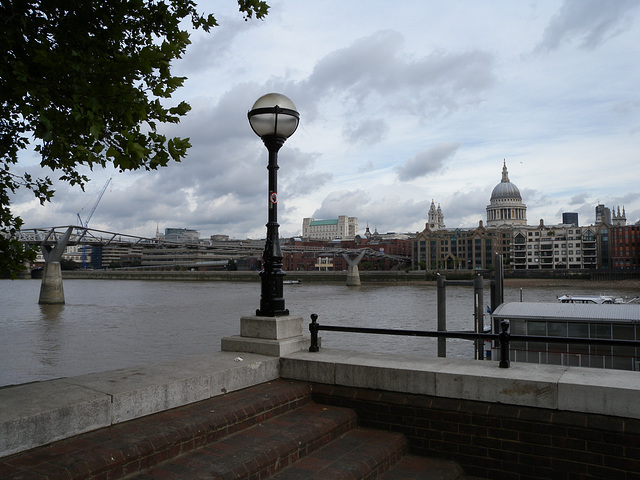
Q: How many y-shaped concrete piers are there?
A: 2